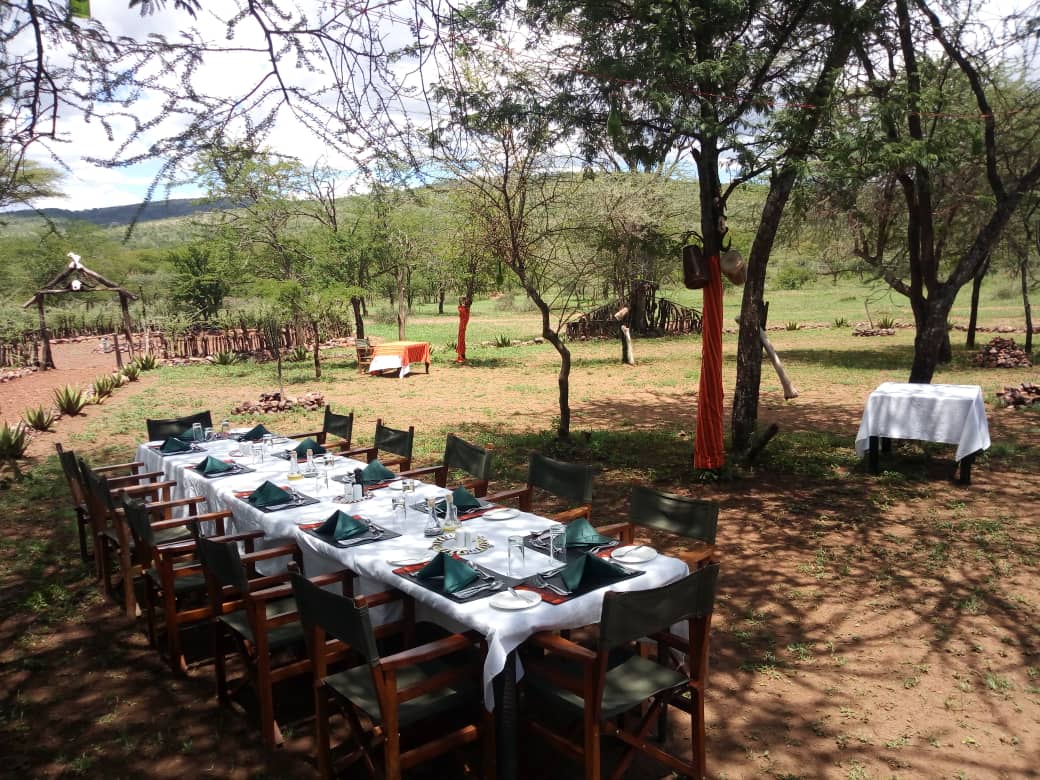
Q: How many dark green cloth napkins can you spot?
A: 12